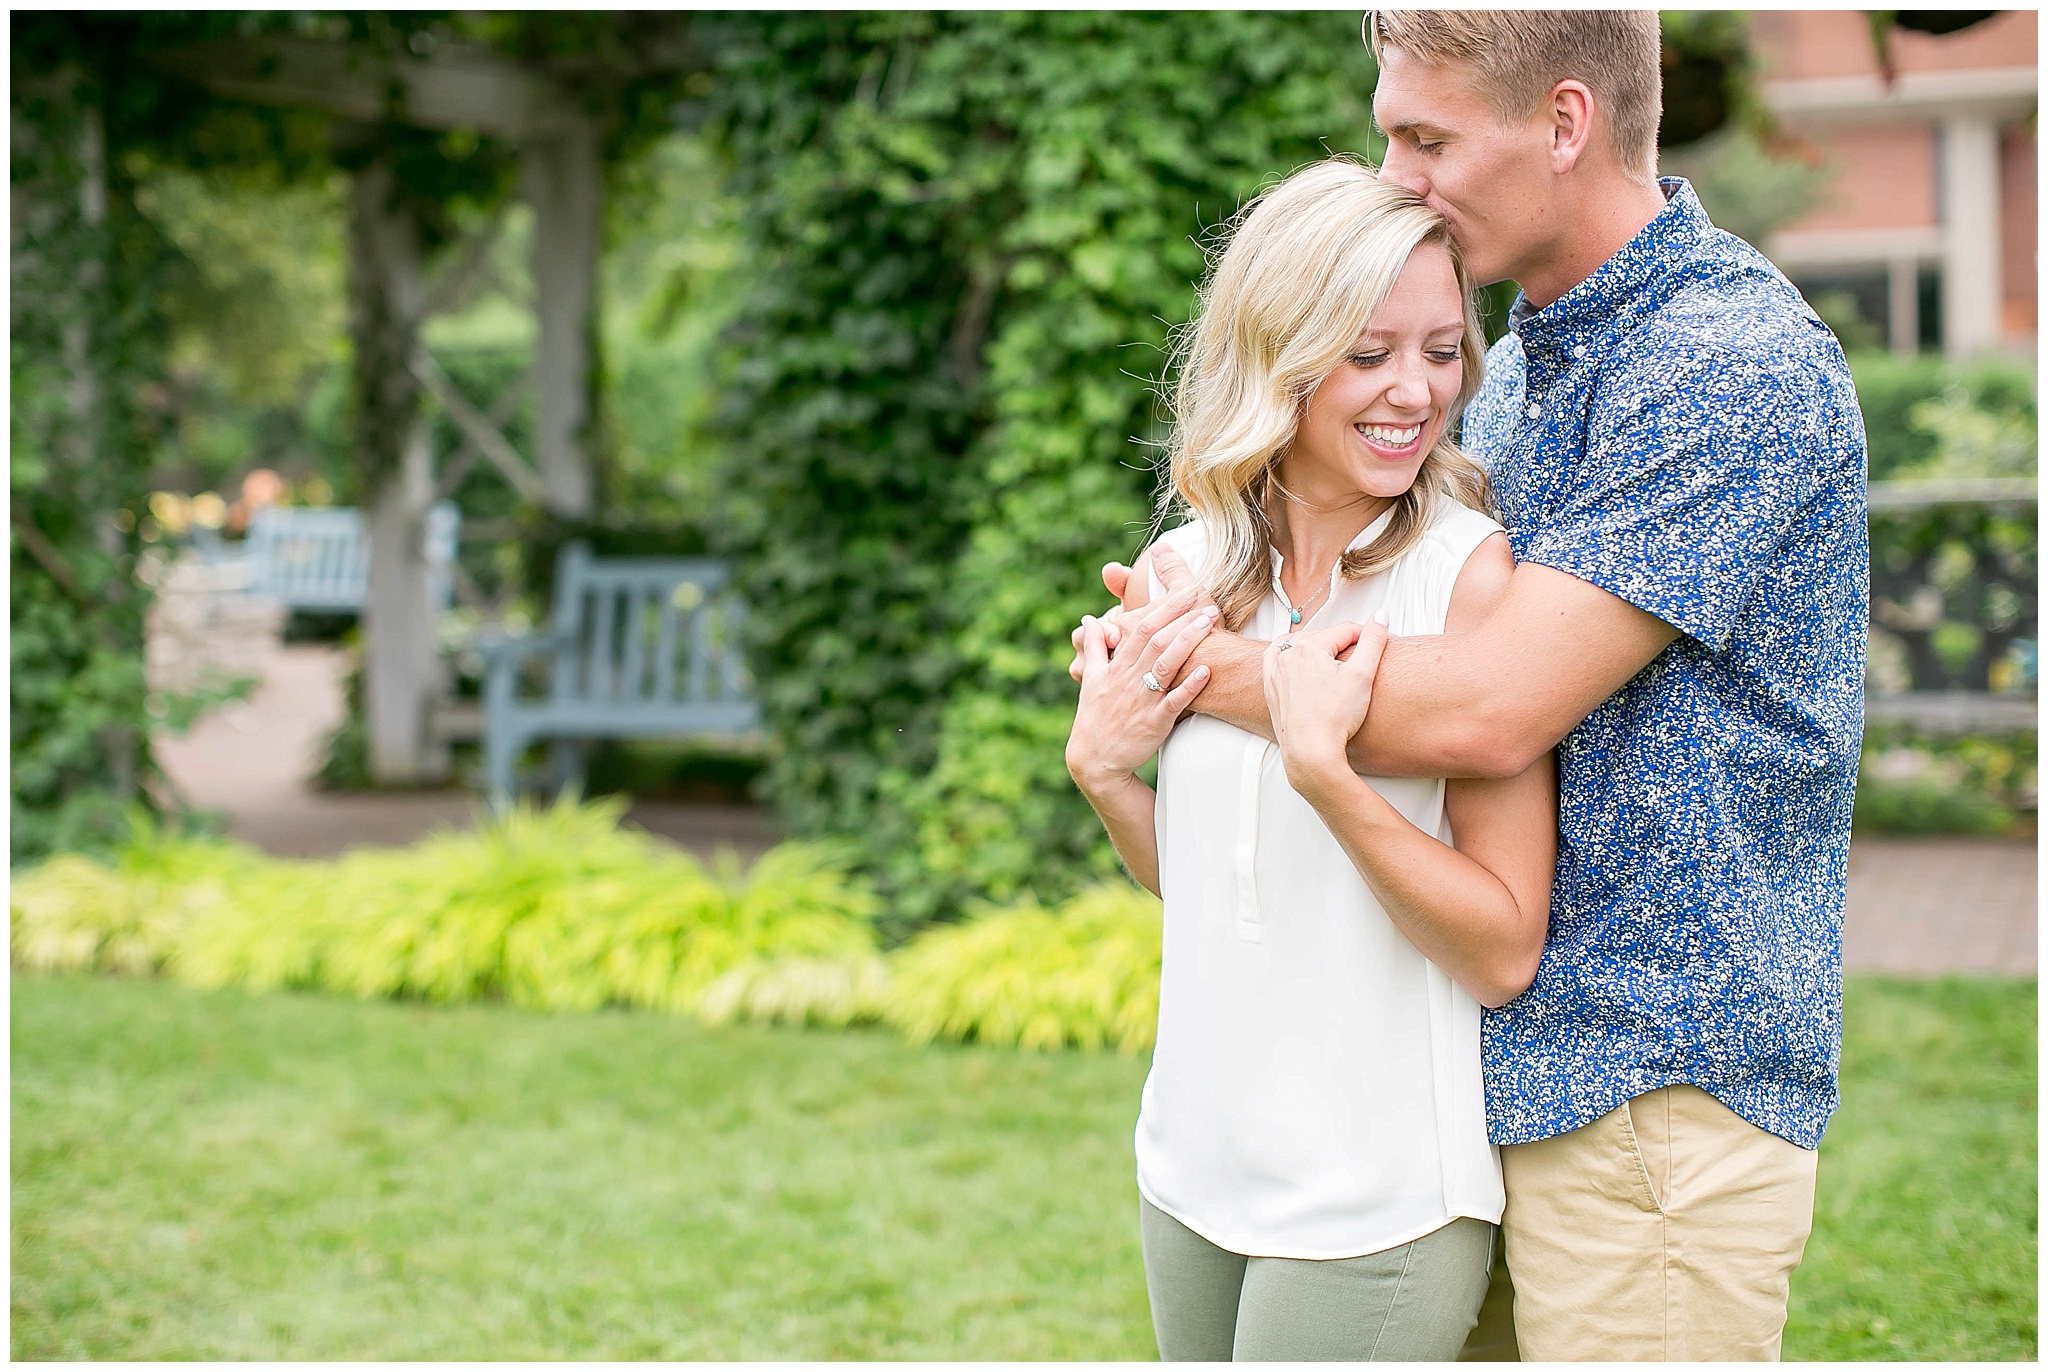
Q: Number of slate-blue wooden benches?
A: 2